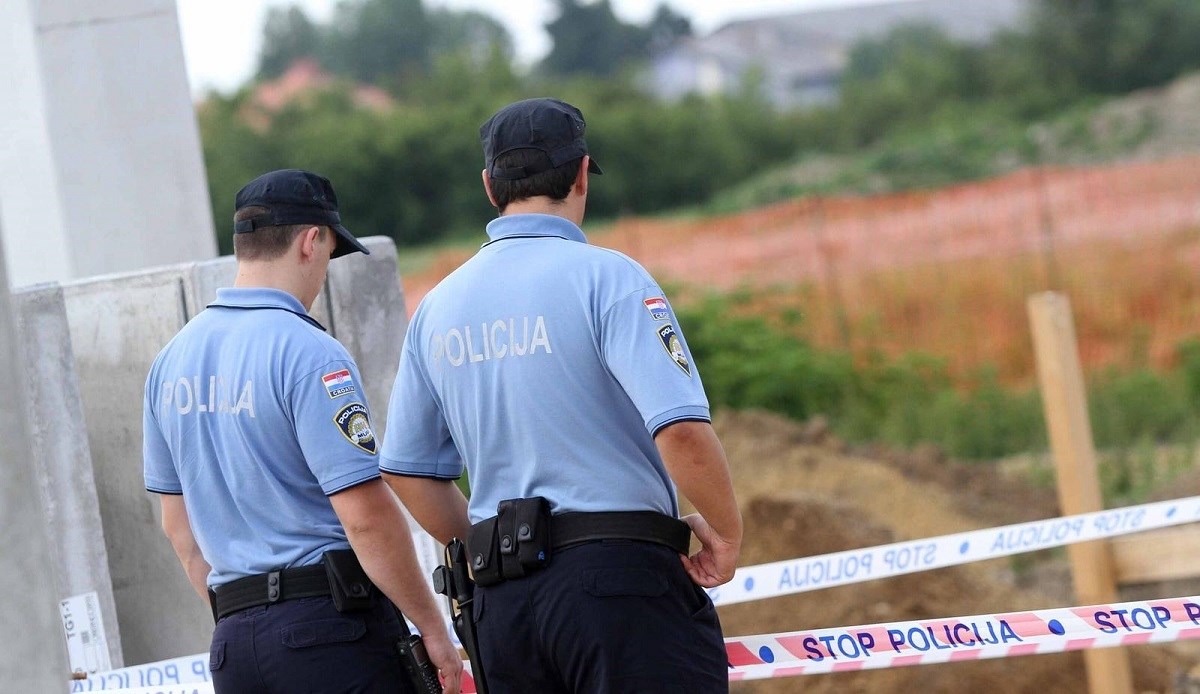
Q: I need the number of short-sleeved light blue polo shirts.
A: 2